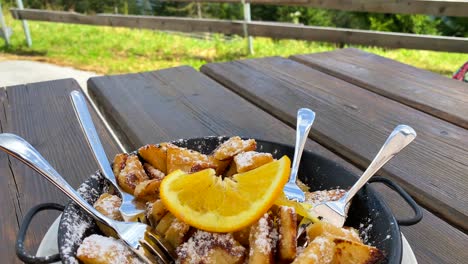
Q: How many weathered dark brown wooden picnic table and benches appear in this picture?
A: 1